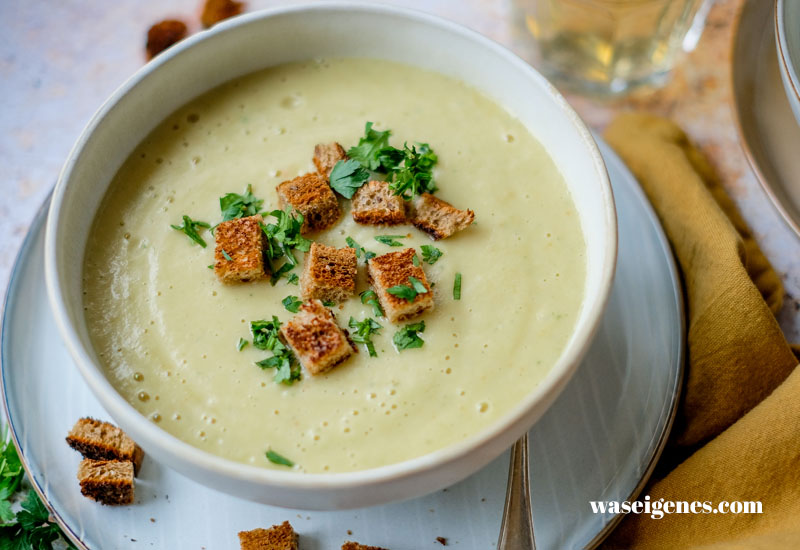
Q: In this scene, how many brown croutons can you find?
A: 14